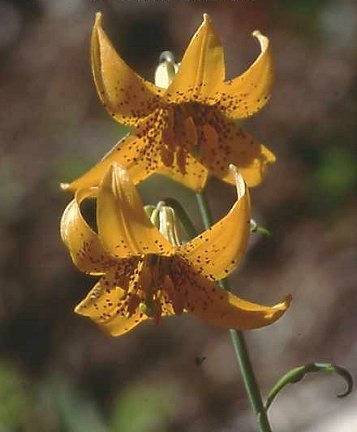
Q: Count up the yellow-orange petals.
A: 12